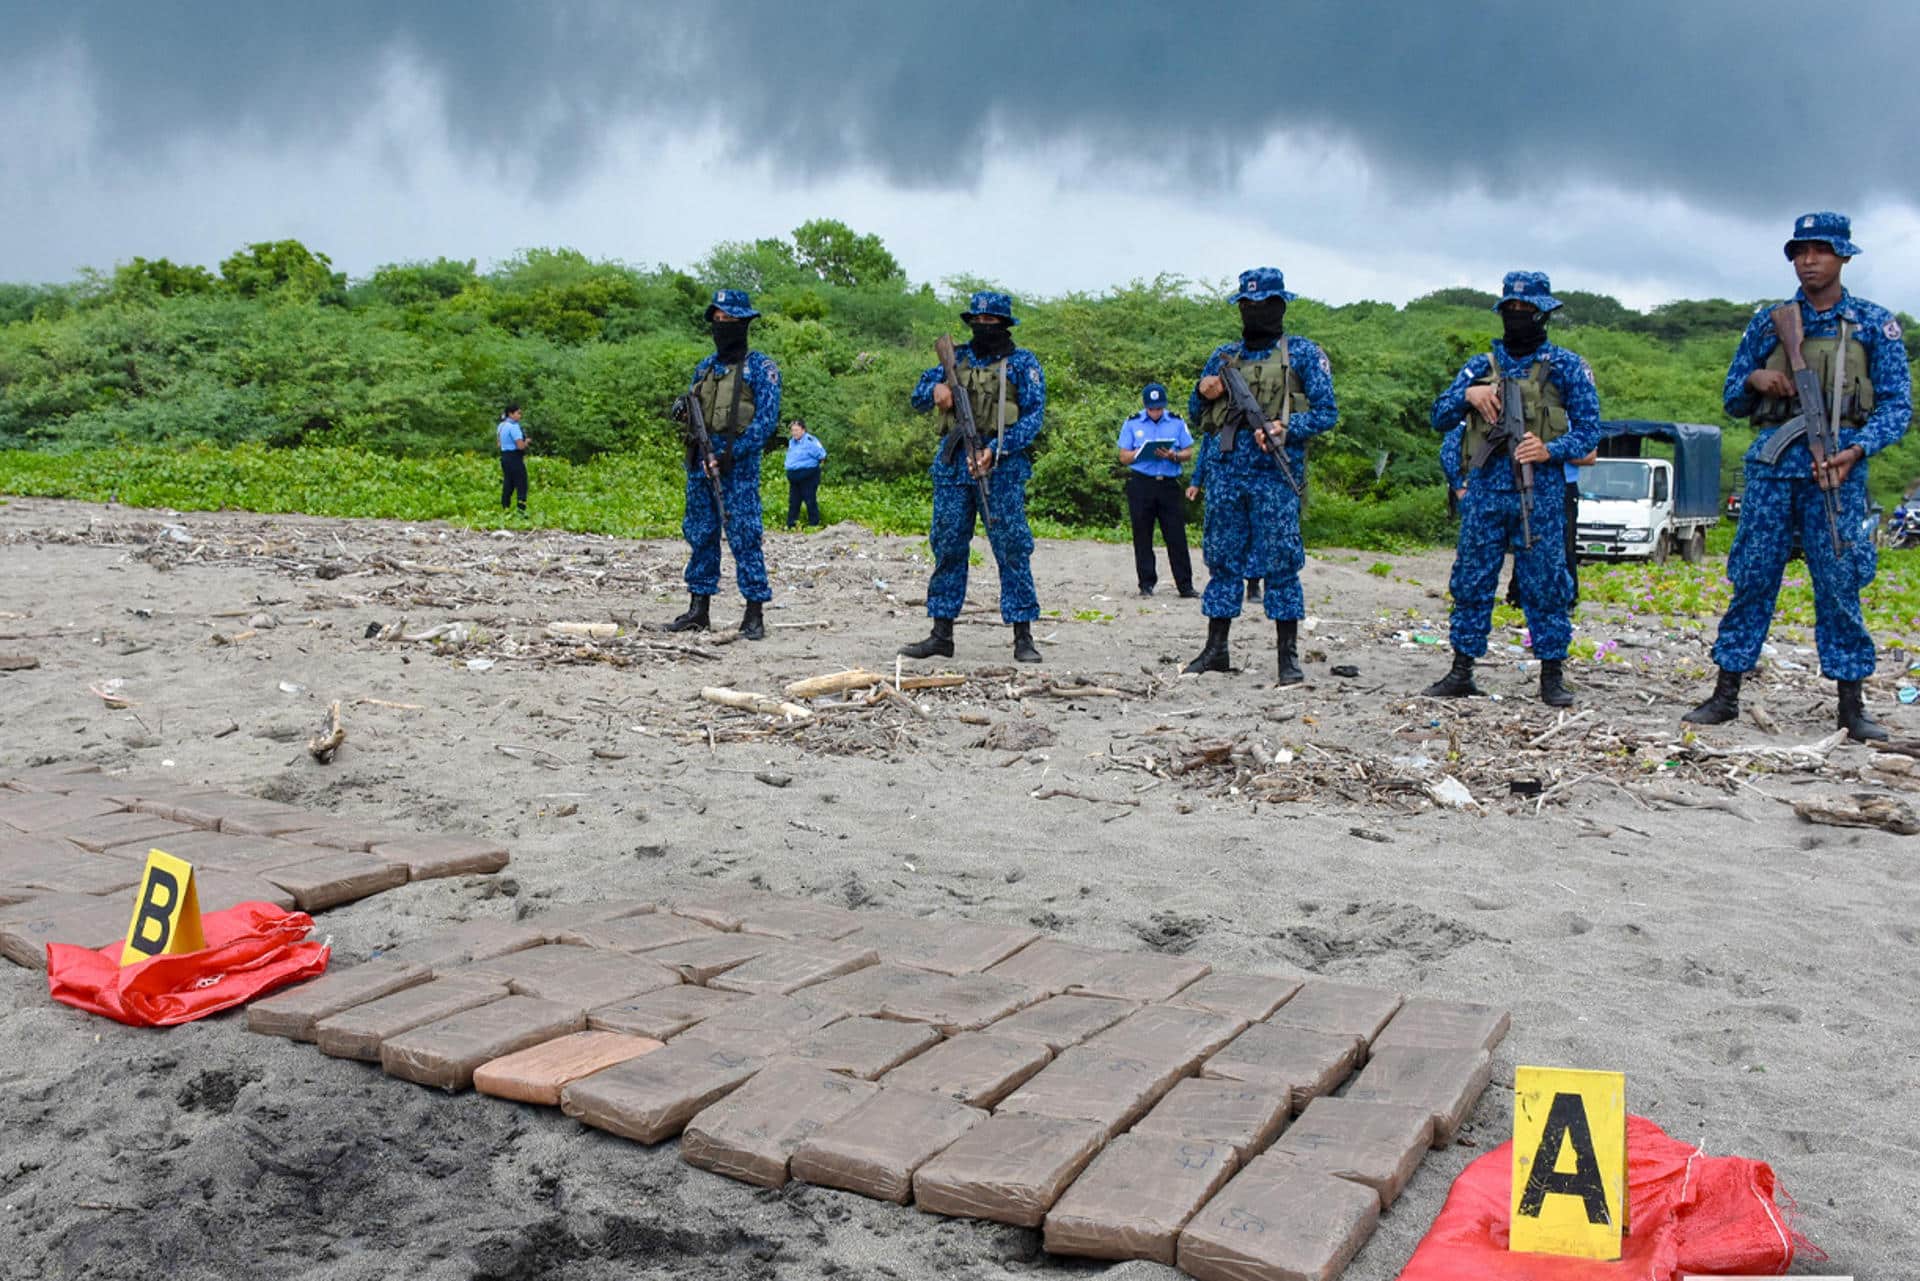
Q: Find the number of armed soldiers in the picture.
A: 5